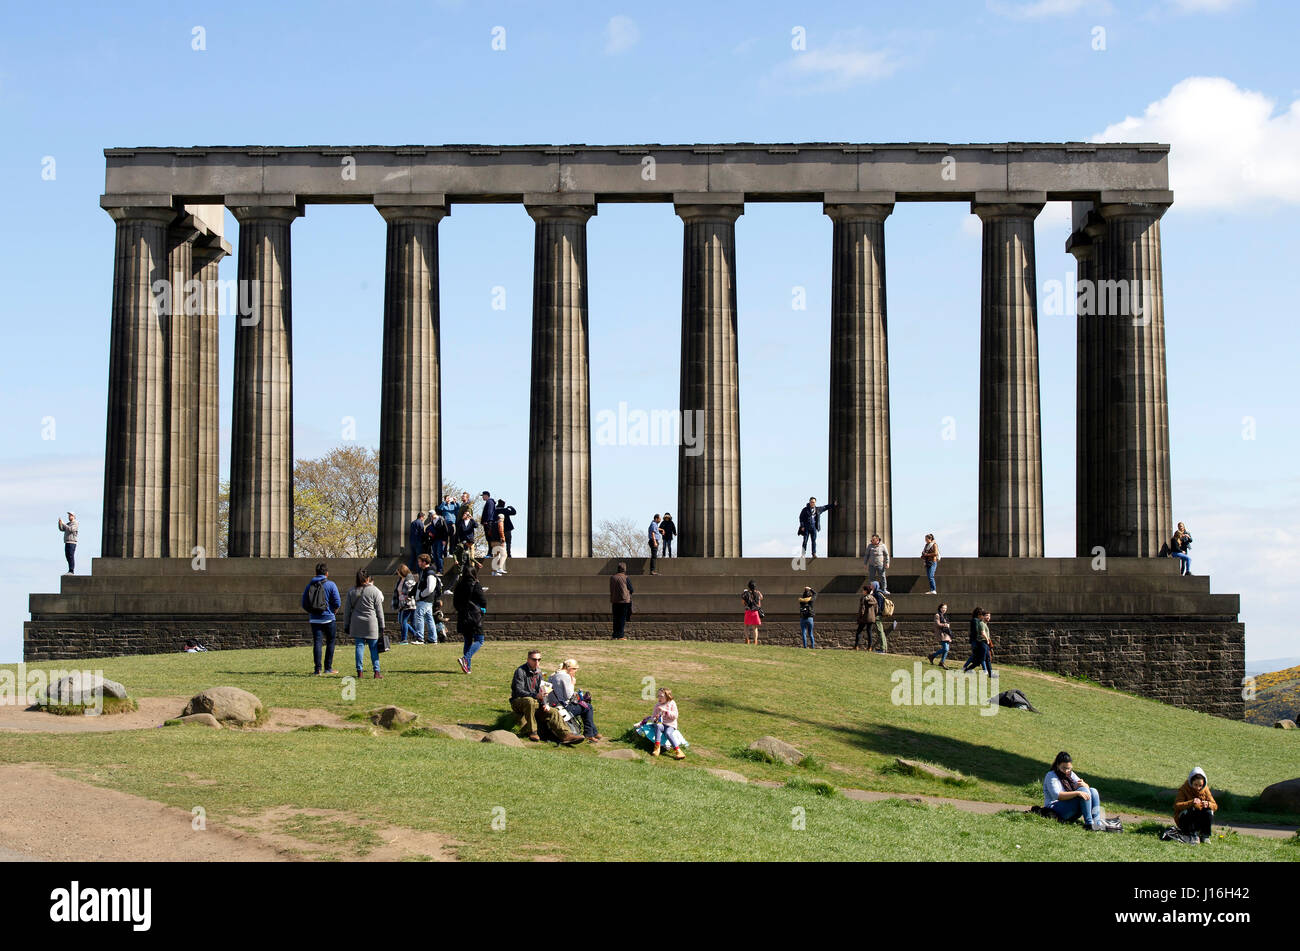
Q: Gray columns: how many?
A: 12